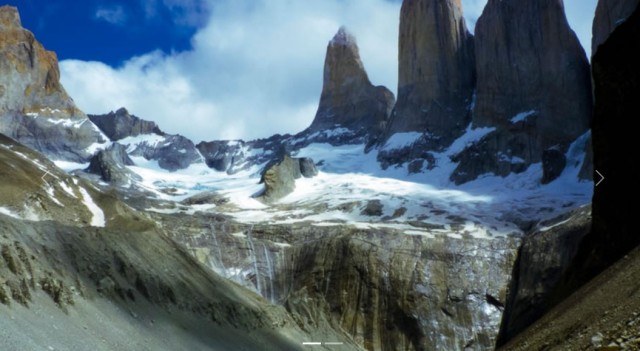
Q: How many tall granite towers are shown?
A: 3